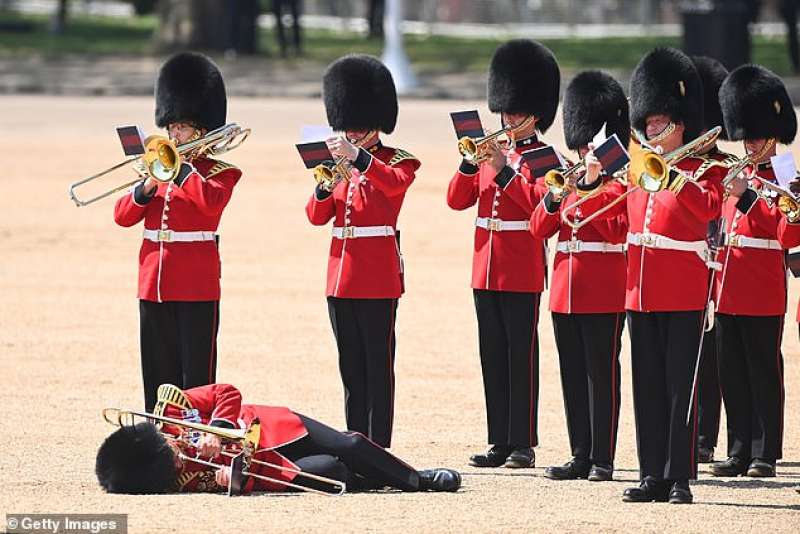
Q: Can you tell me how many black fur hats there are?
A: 8